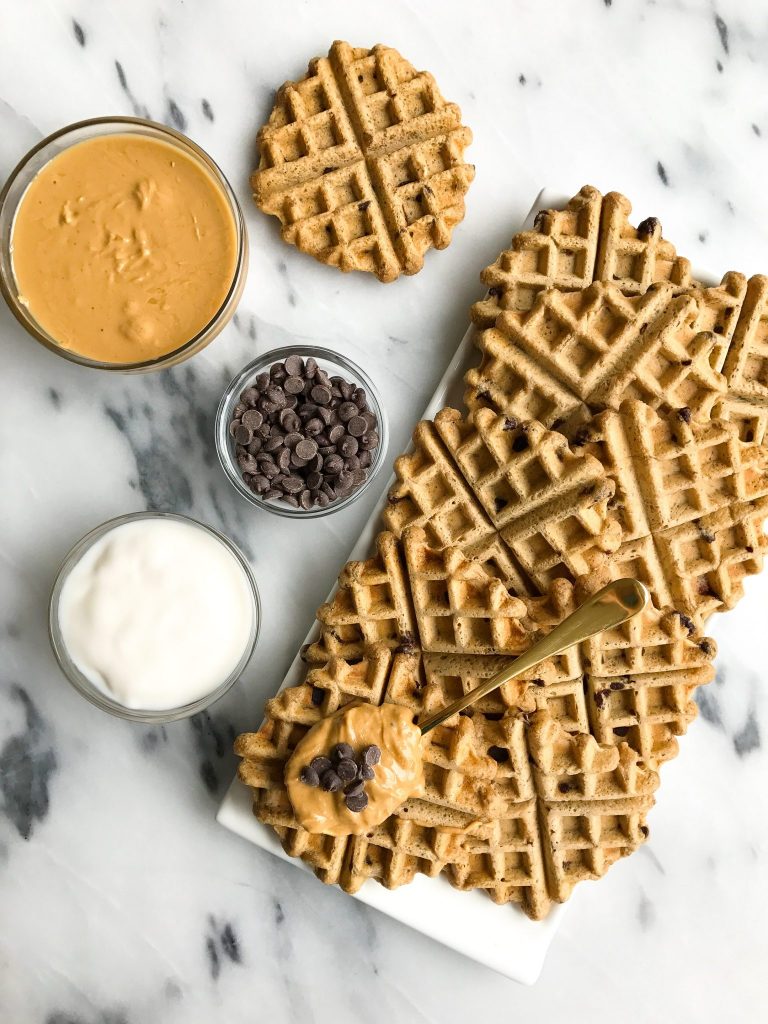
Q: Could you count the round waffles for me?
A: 10